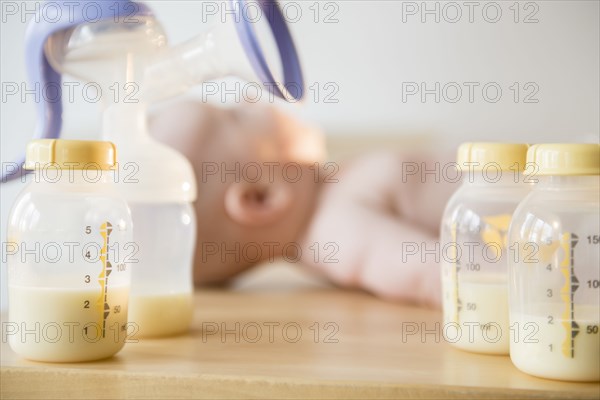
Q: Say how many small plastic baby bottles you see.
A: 3